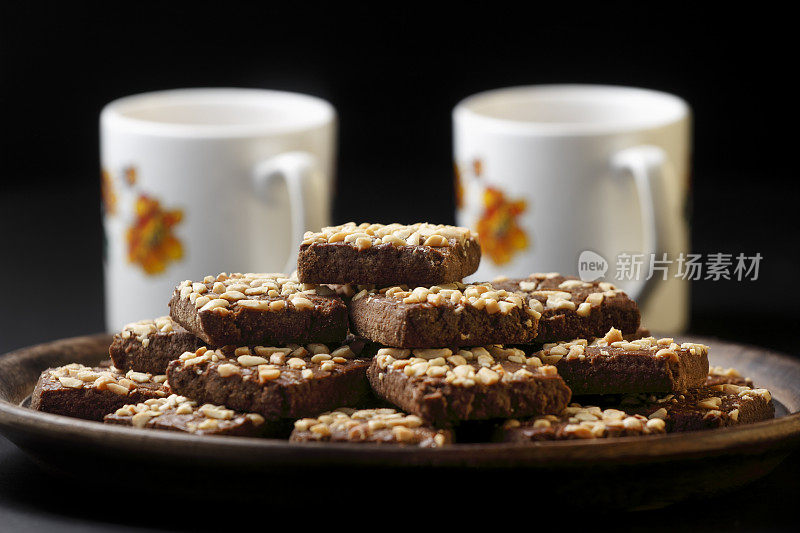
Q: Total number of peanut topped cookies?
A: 14